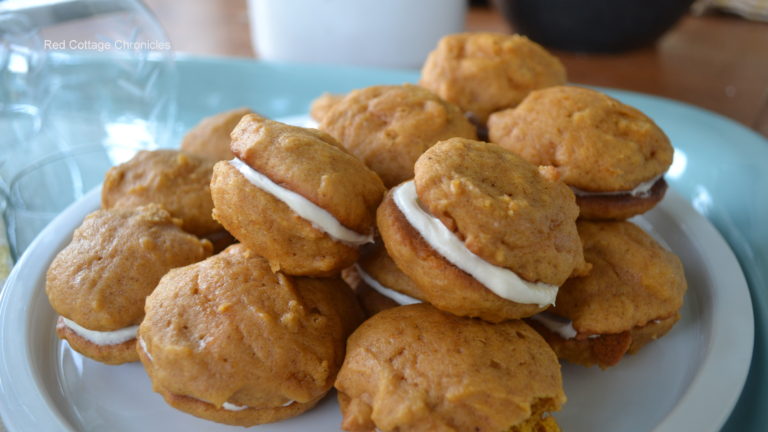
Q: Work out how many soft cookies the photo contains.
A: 12